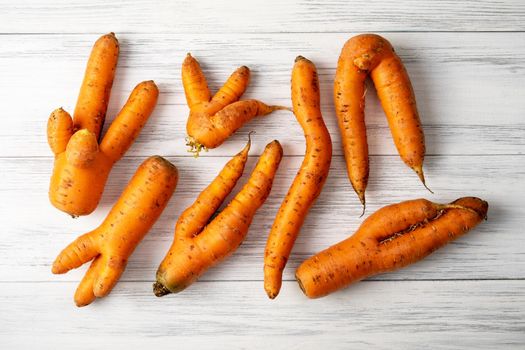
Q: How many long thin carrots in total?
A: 1